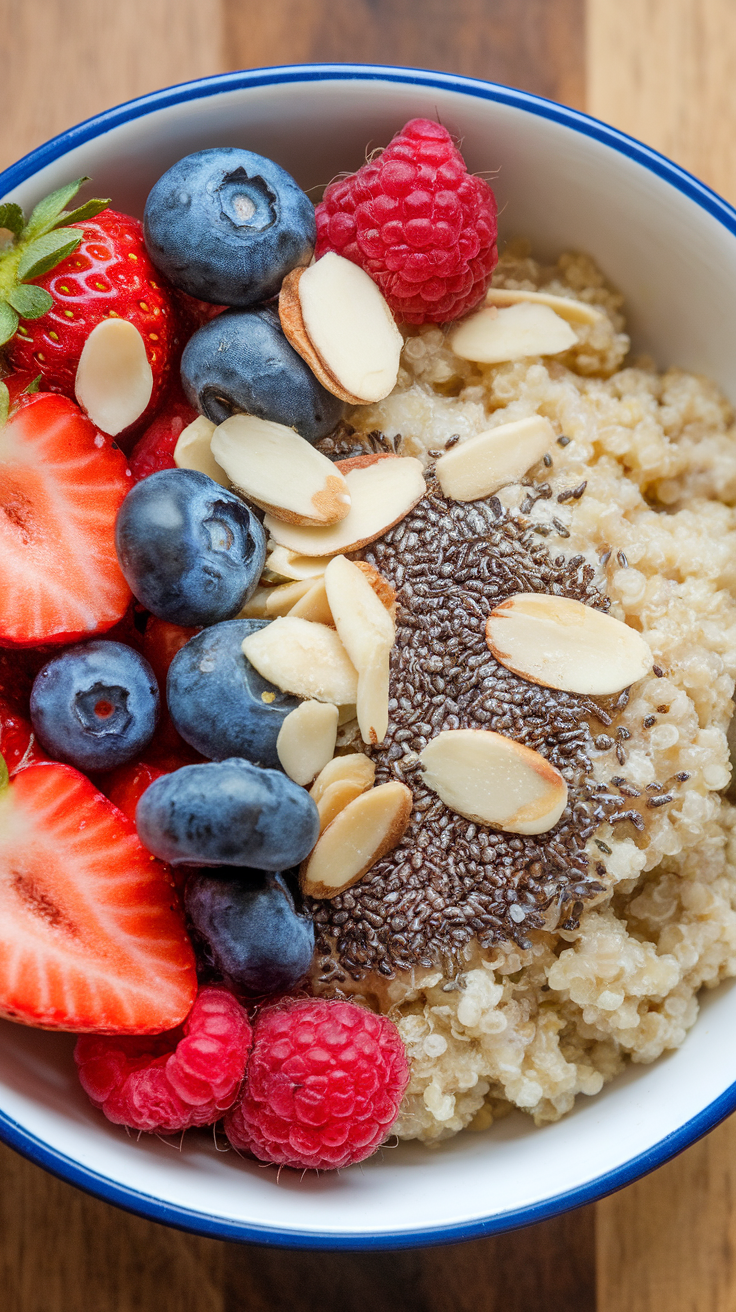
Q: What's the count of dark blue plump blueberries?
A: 7